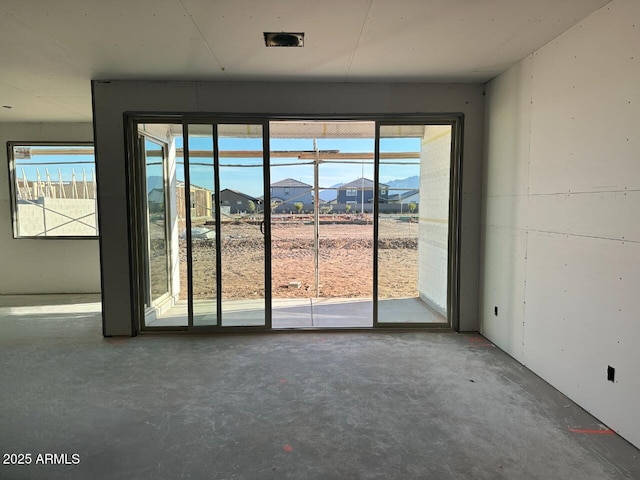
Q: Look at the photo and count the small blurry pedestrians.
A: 0